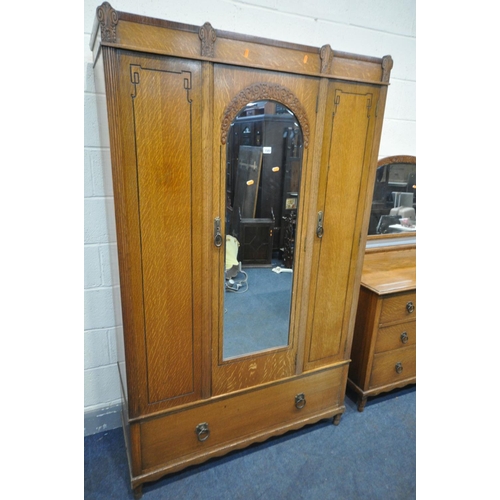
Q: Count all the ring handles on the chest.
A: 3